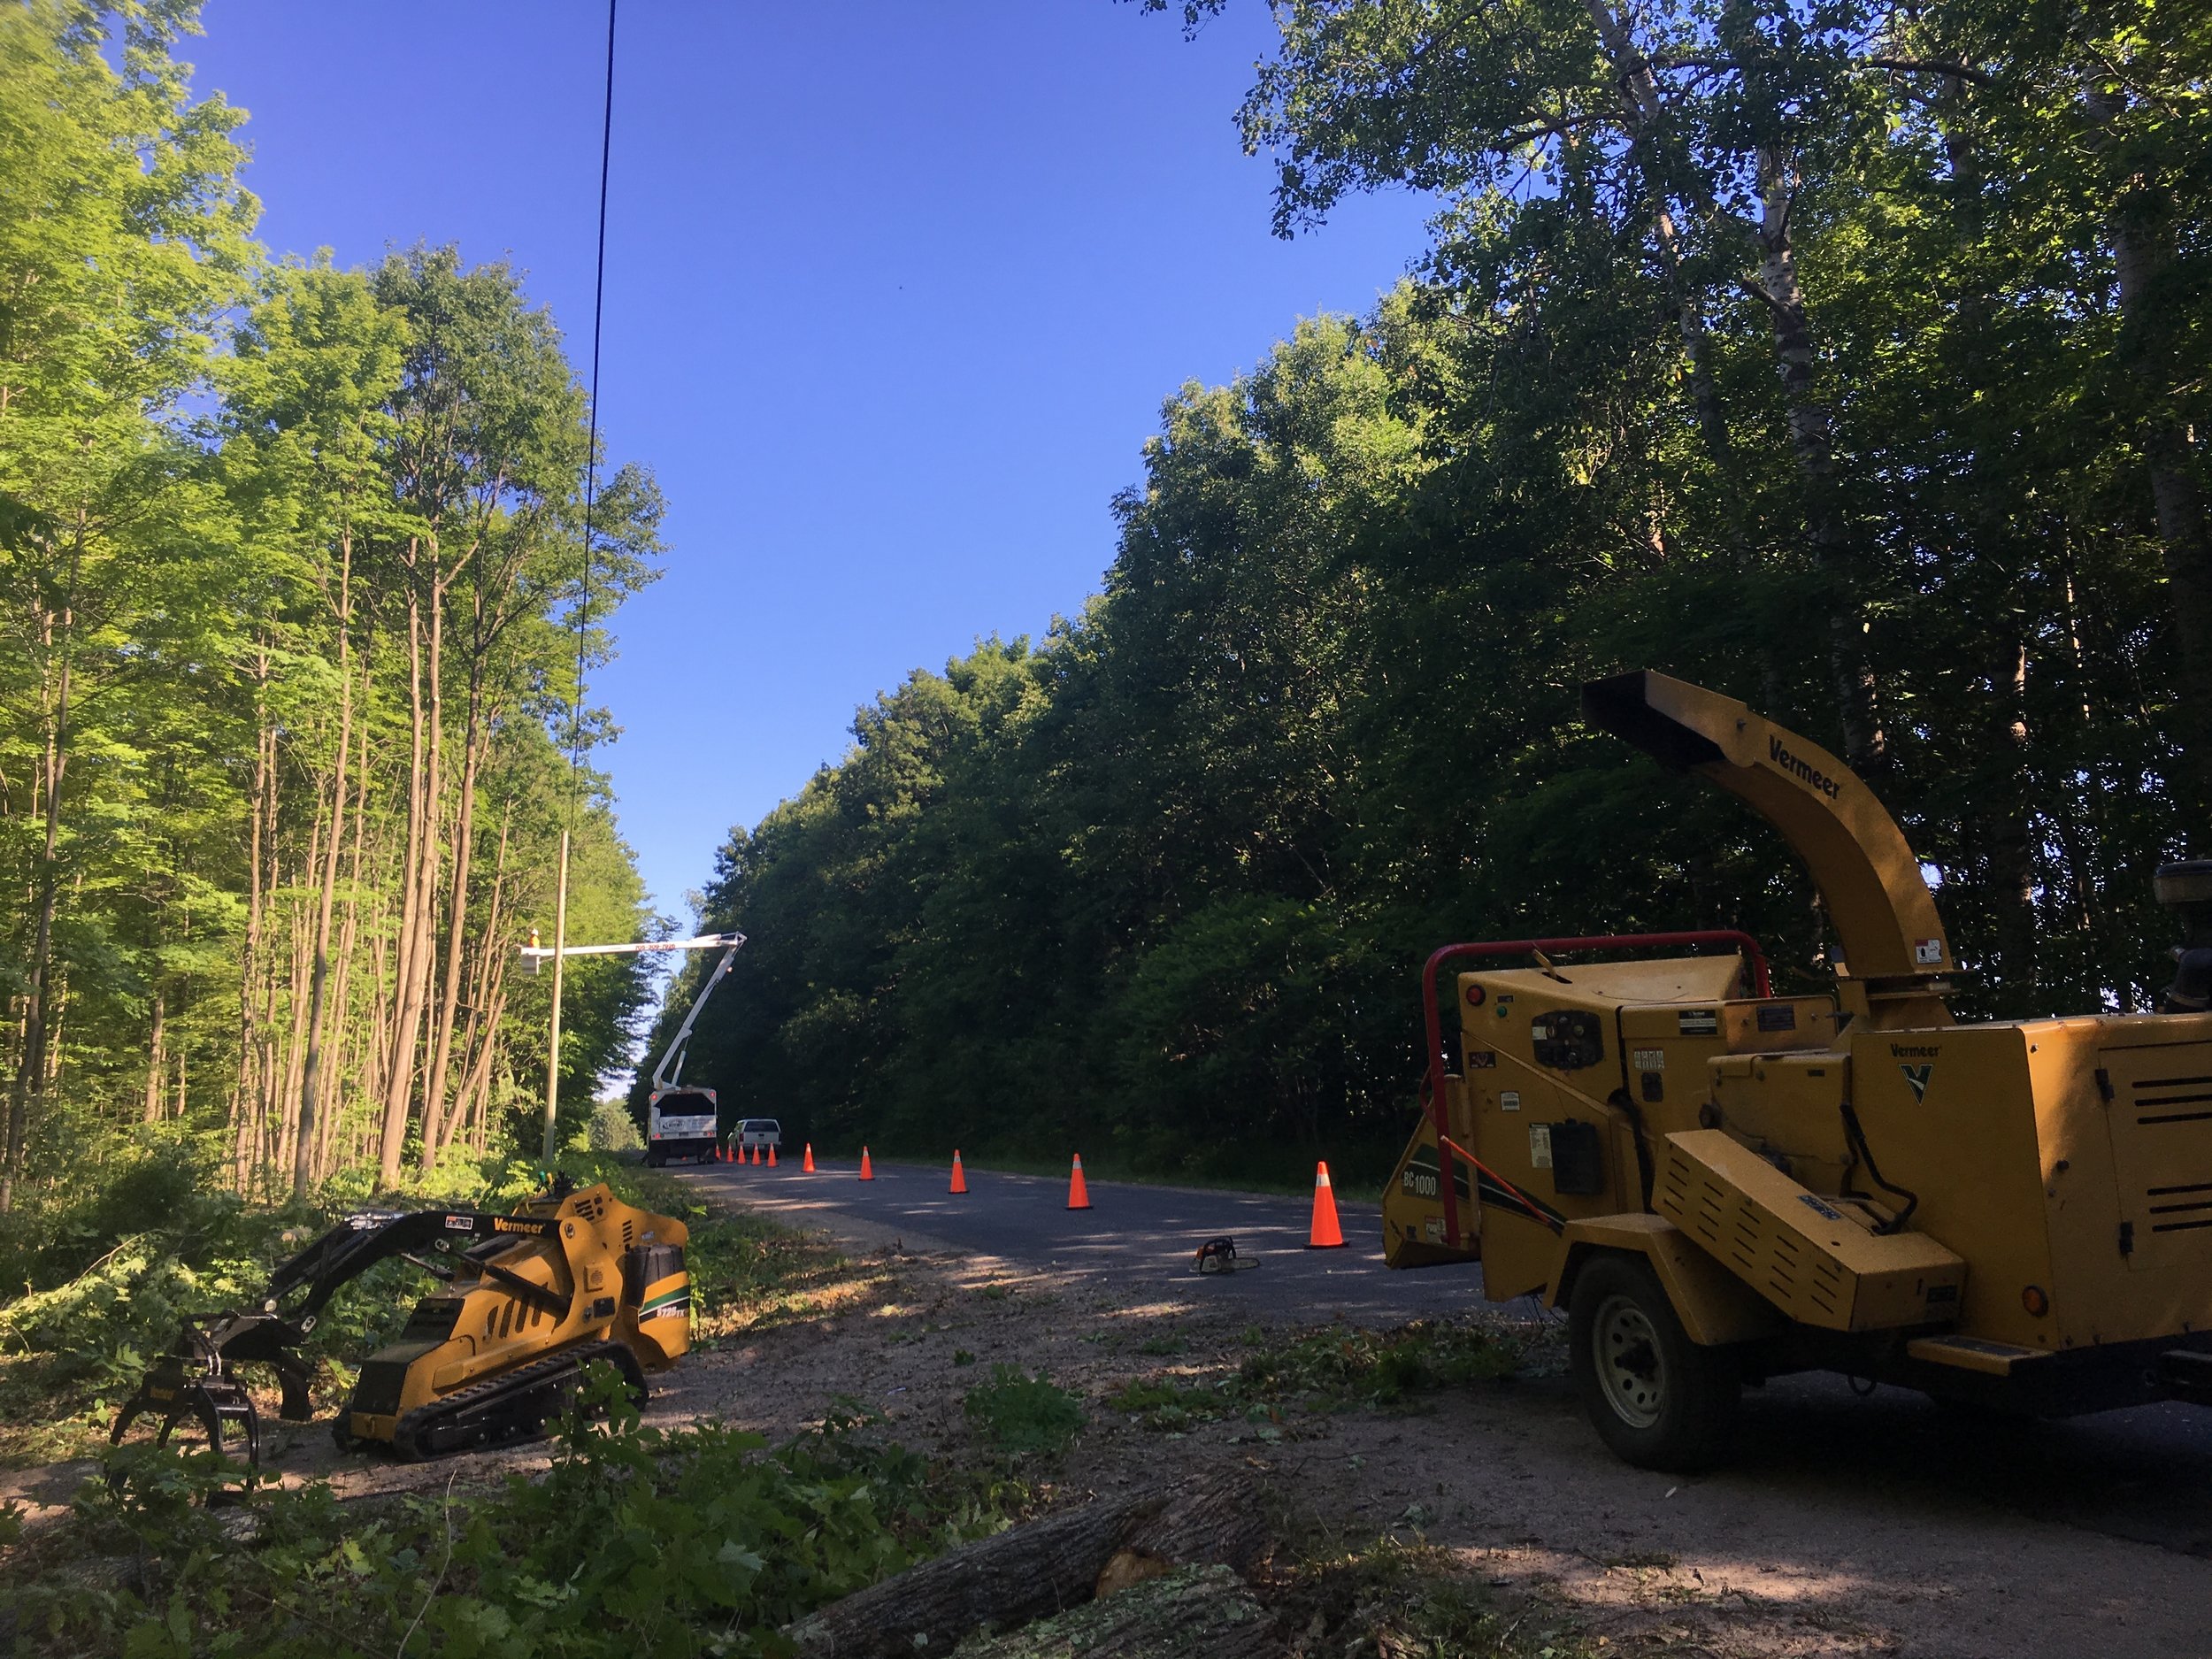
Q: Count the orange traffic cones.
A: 10